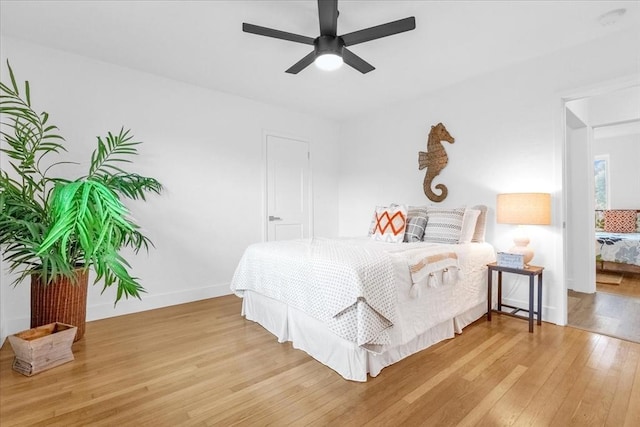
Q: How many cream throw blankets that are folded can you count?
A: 1